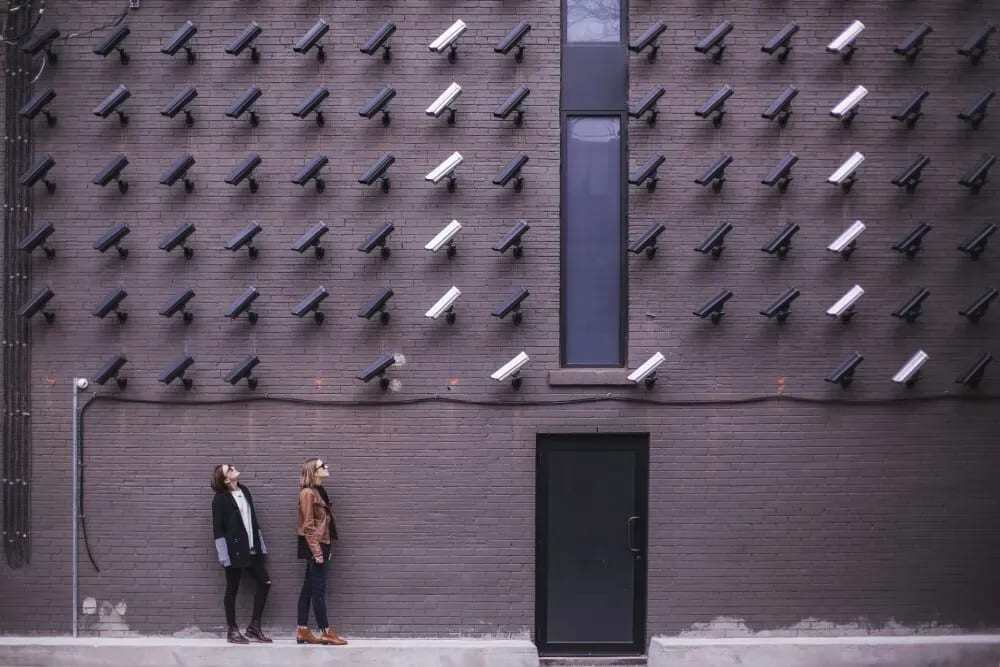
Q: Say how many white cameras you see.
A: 13